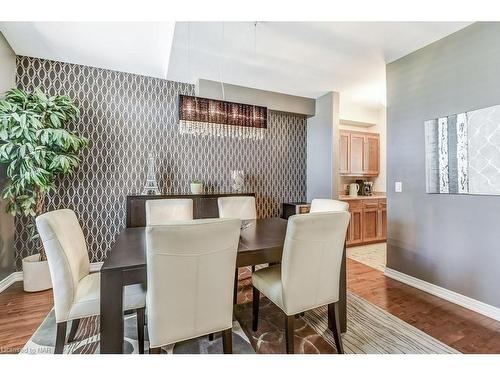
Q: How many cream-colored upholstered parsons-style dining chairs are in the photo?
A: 6